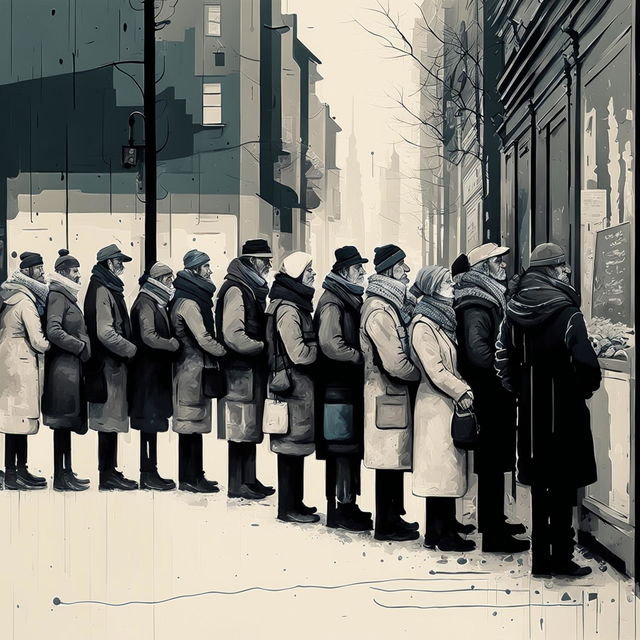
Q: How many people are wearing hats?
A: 12